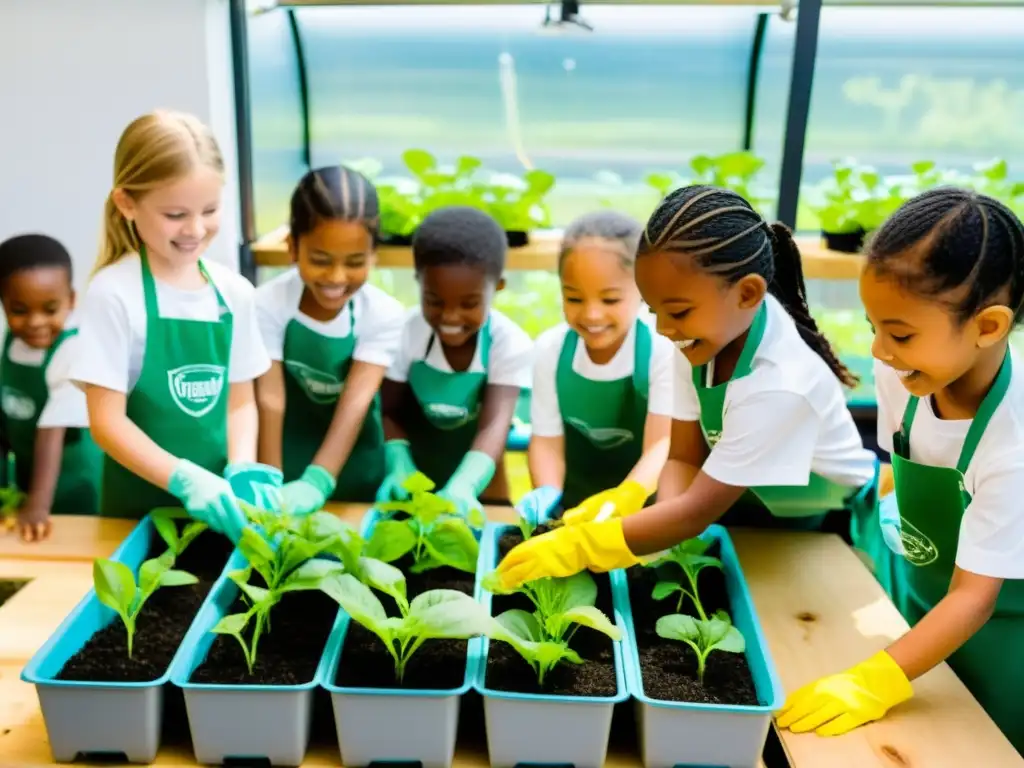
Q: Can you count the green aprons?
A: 7